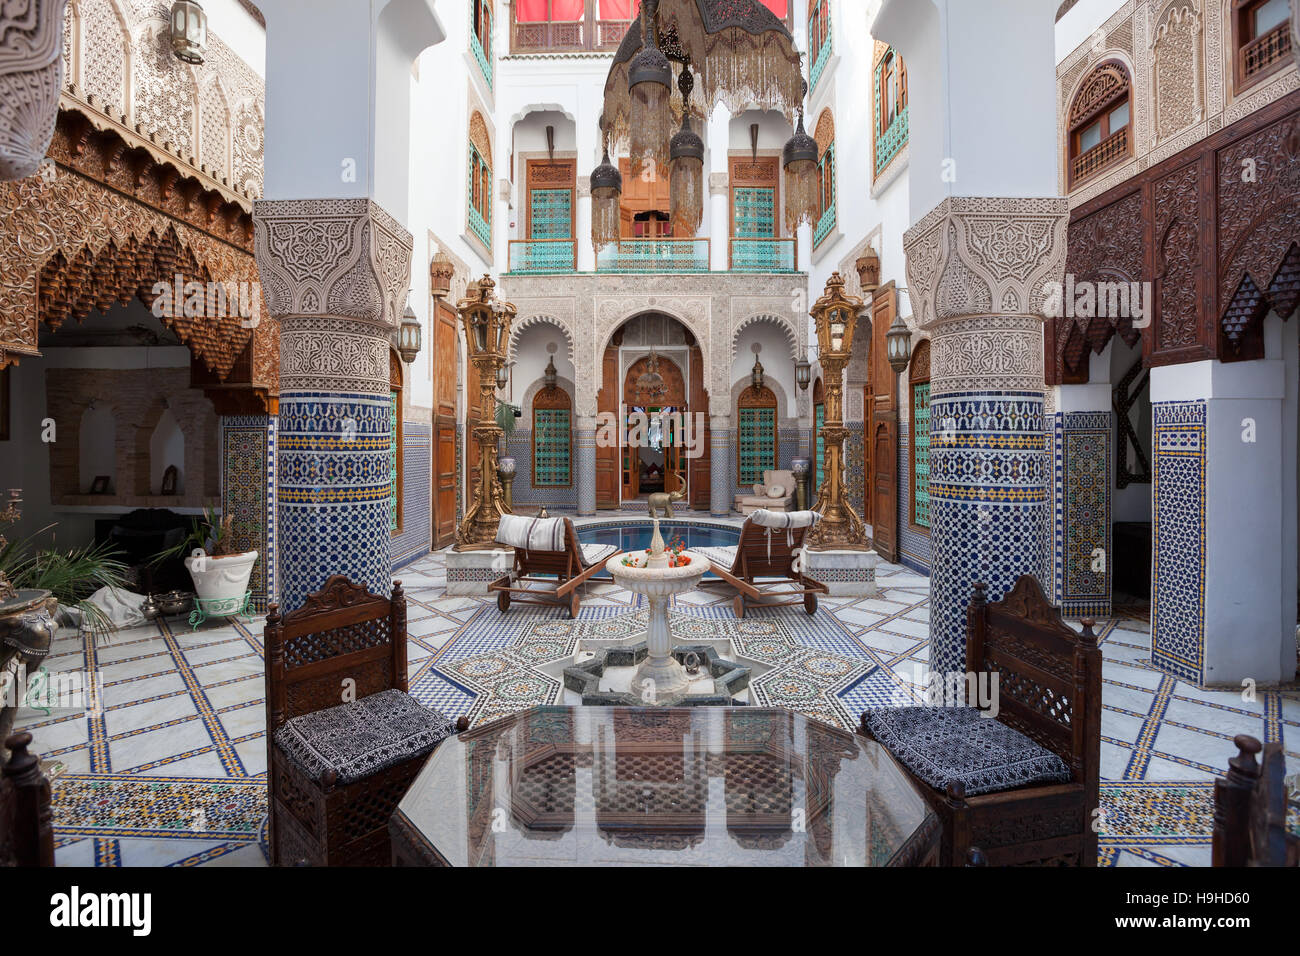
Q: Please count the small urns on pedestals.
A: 2